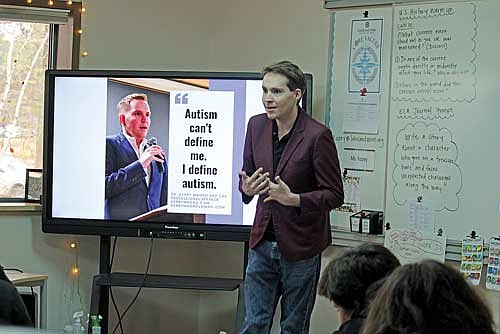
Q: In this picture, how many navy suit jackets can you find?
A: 1